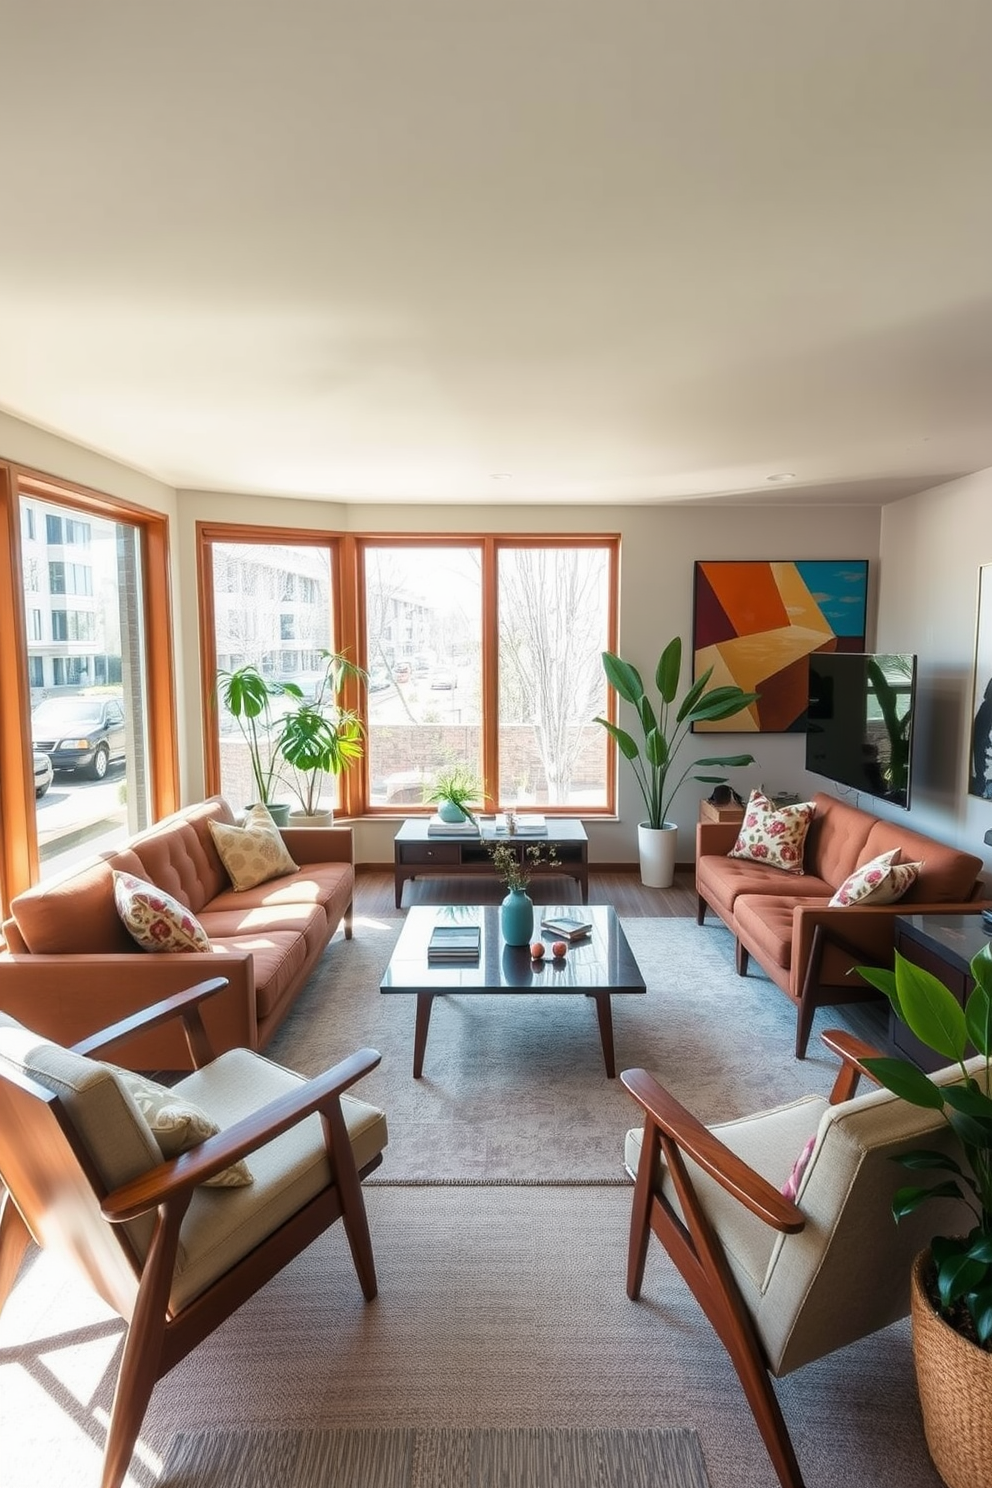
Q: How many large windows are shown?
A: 4